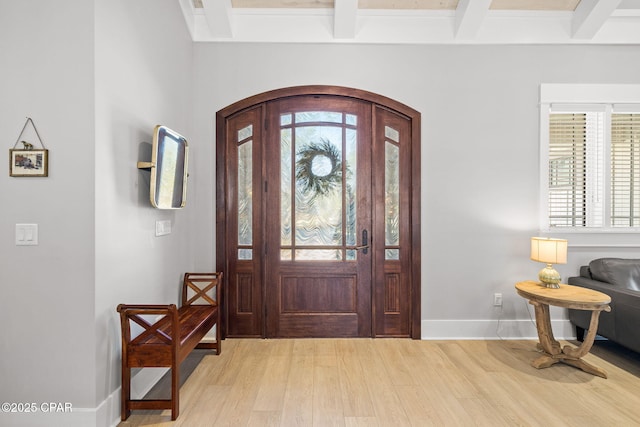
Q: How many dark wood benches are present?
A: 1